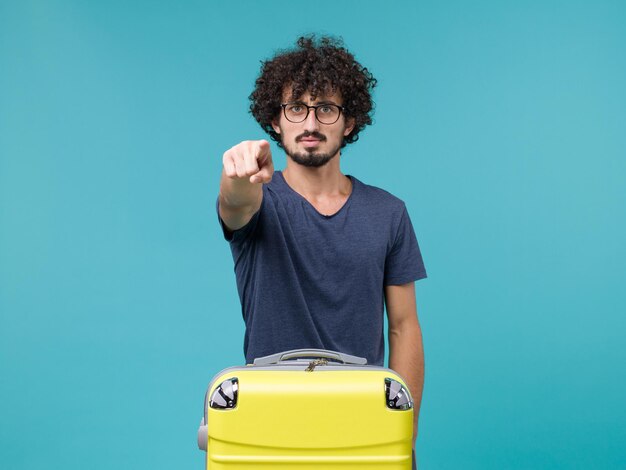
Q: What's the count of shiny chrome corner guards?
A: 2